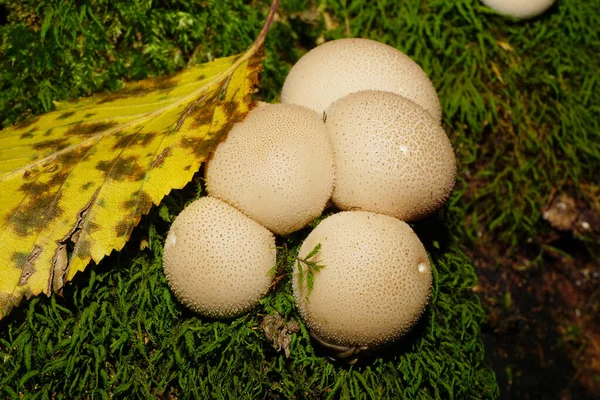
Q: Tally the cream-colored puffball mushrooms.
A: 6